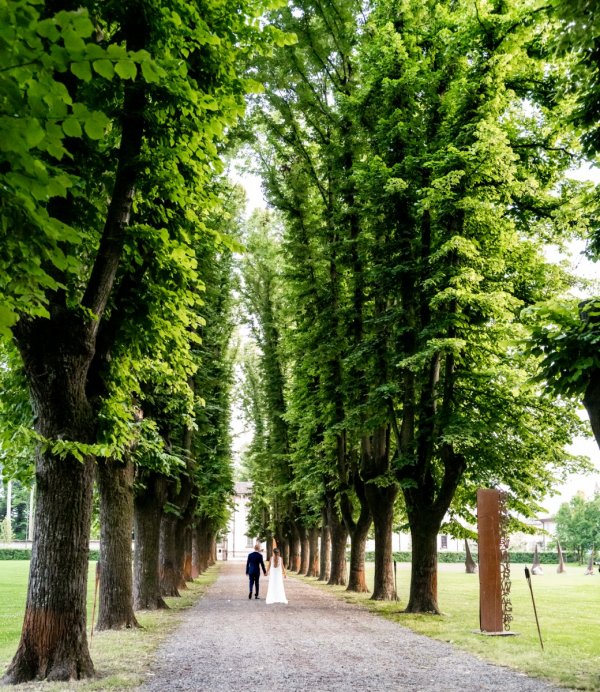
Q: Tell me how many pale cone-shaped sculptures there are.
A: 4